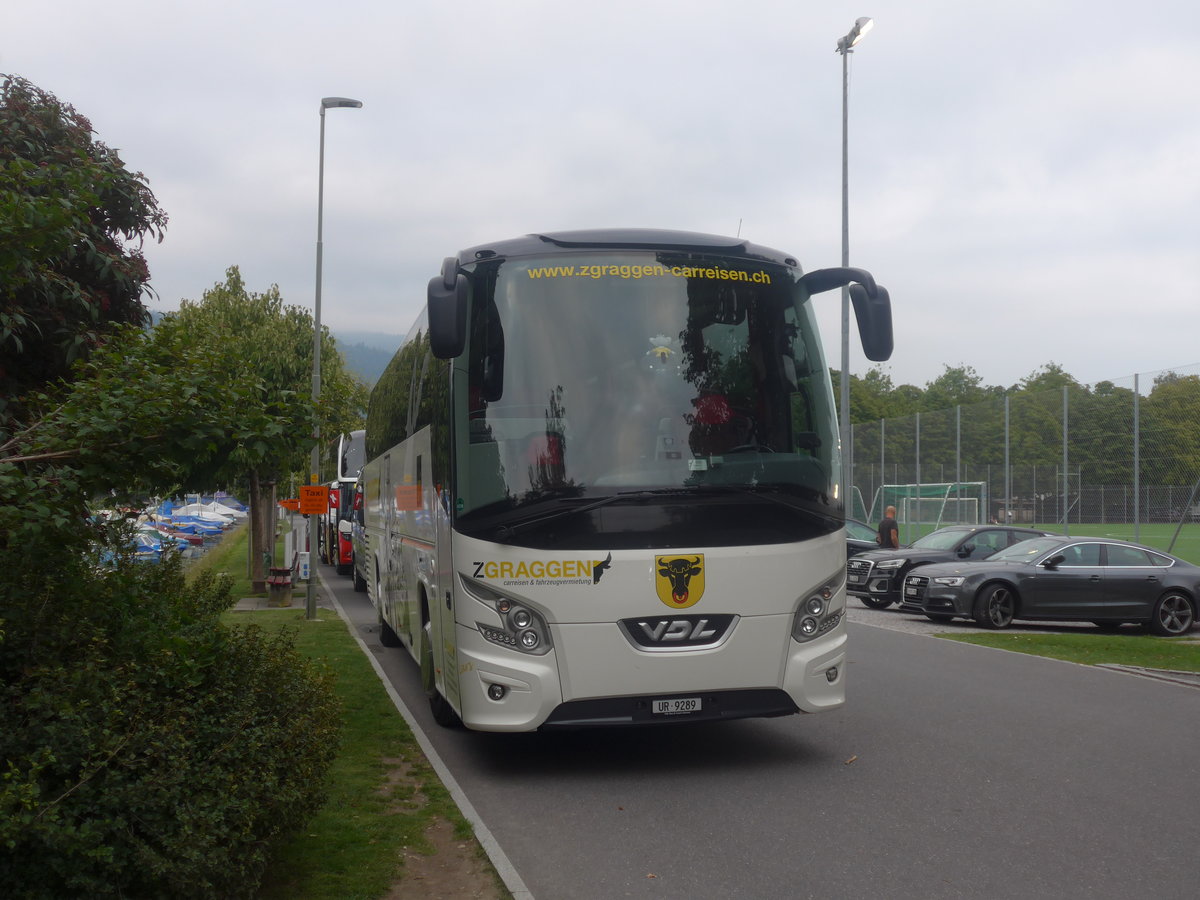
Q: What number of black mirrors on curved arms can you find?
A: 2